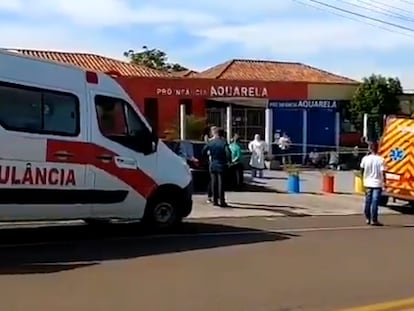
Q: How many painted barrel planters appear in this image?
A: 3